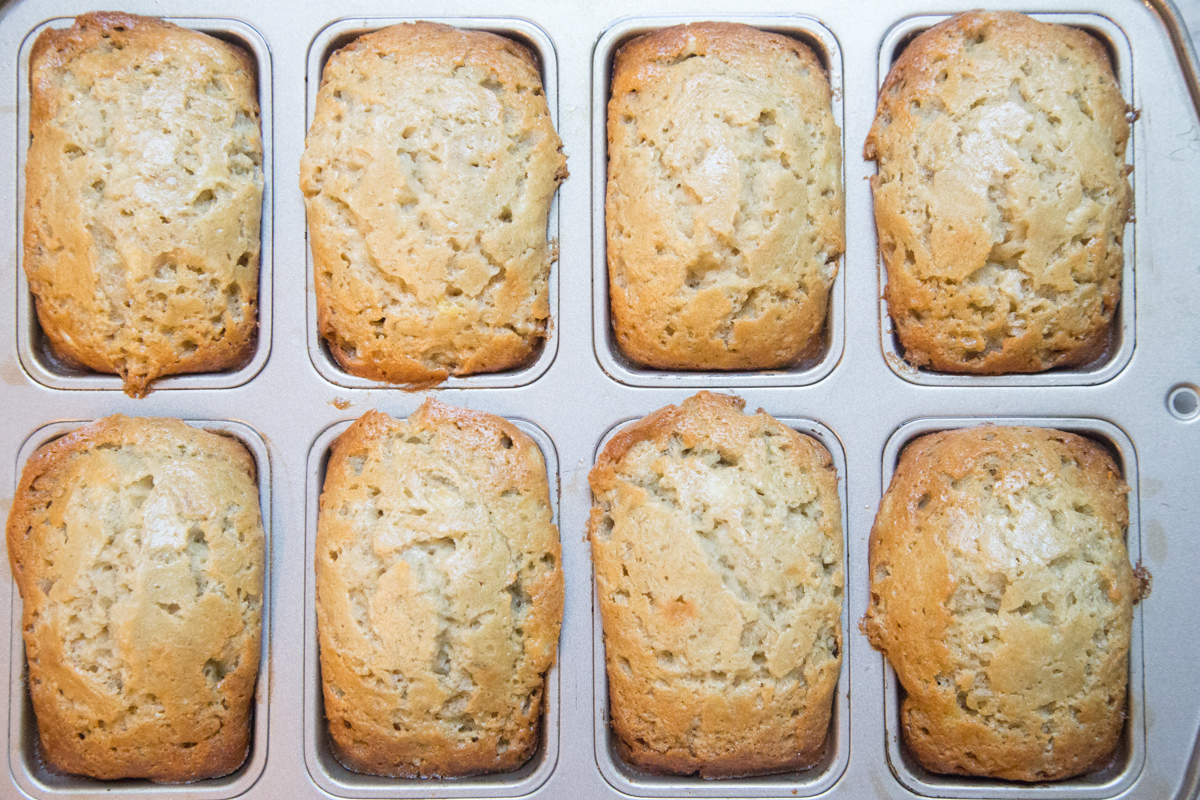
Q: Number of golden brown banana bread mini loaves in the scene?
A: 8